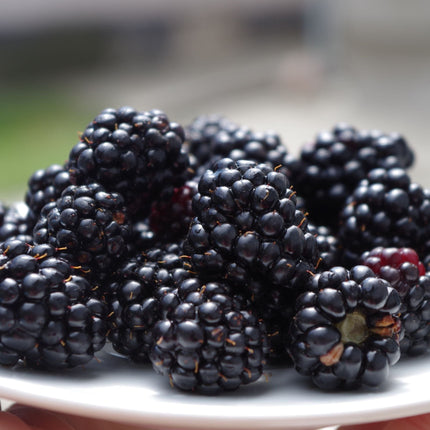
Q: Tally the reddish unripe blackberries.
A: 2